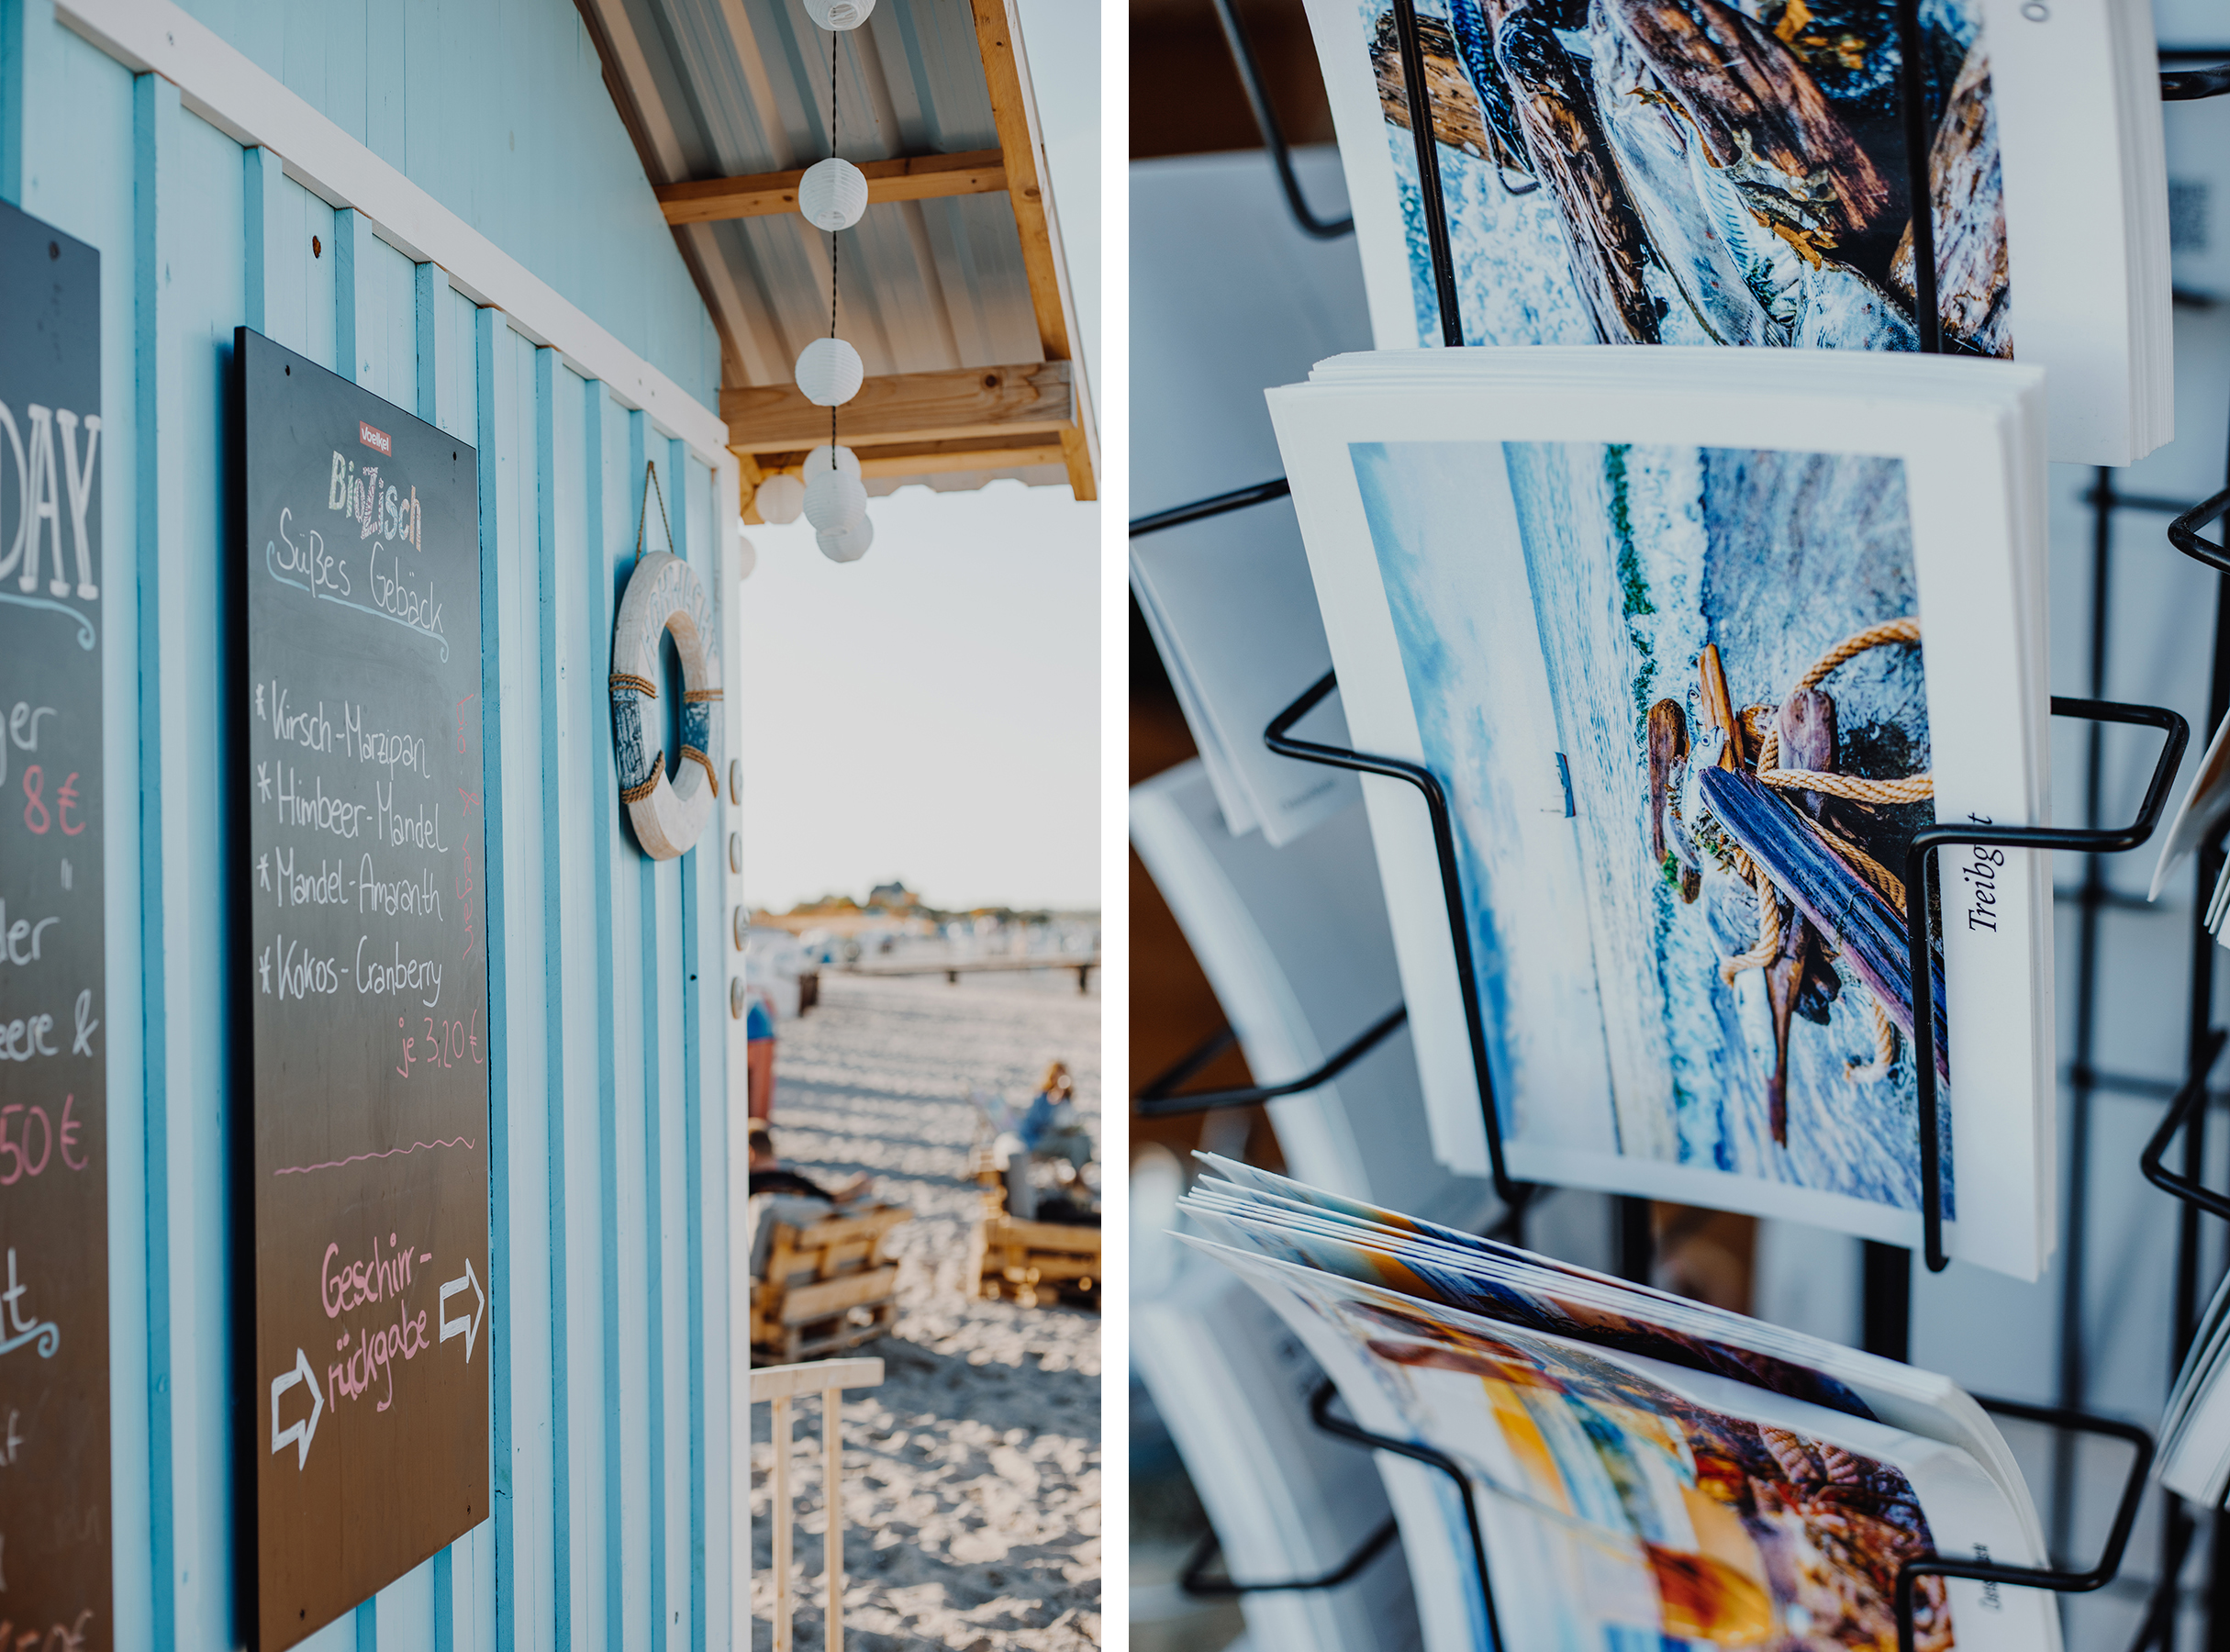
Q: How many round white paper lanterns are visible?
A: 8